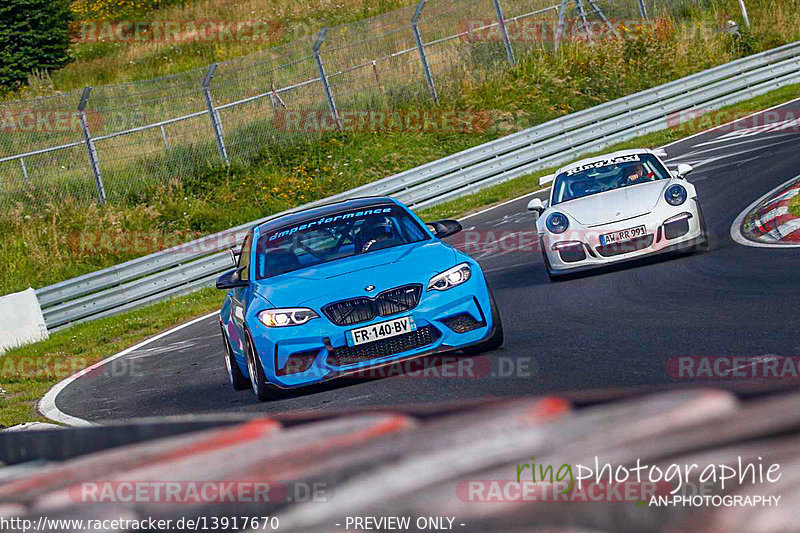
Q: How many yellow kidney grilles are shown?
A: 0